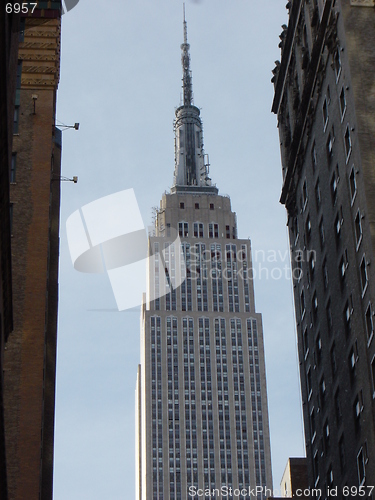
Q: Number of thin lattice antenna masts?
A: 1